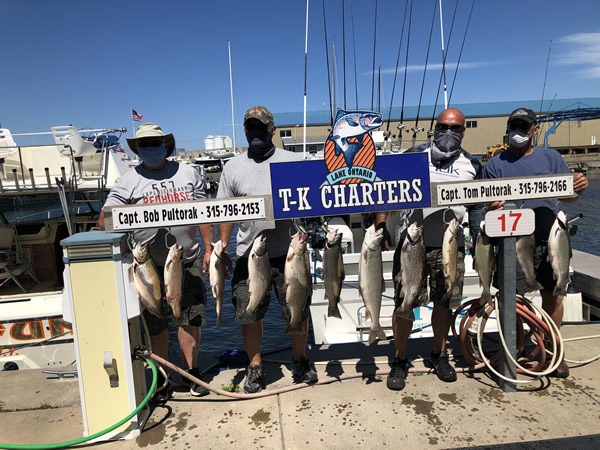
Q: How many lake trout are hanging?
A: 12